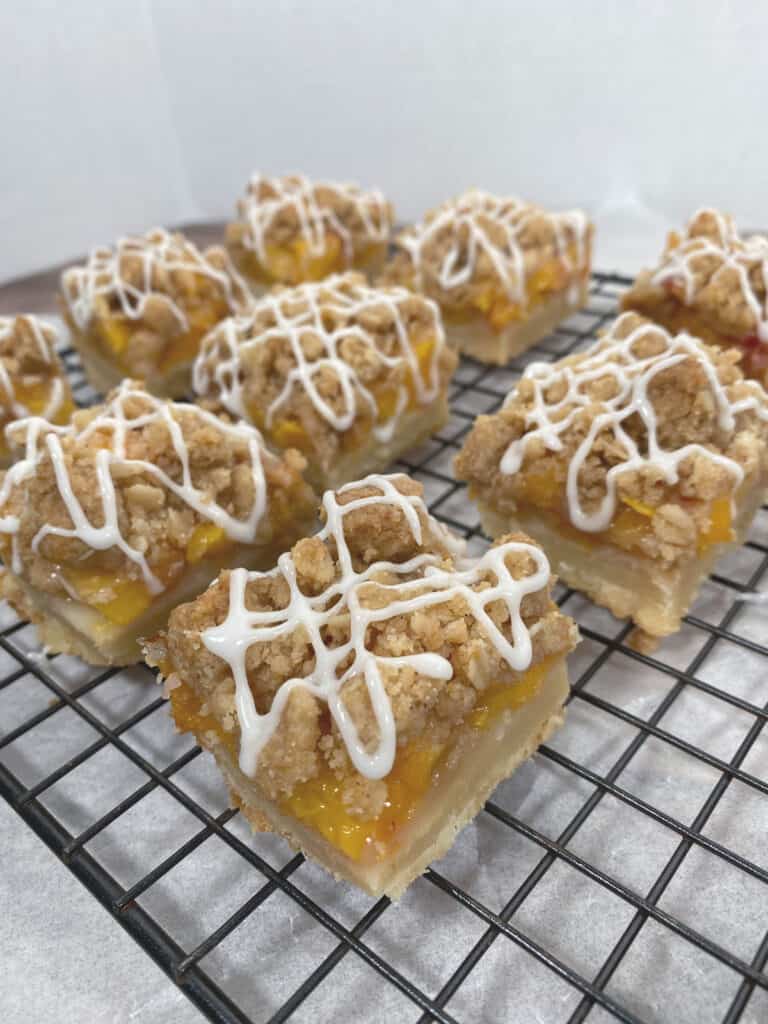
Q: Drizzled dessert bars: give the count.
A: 9